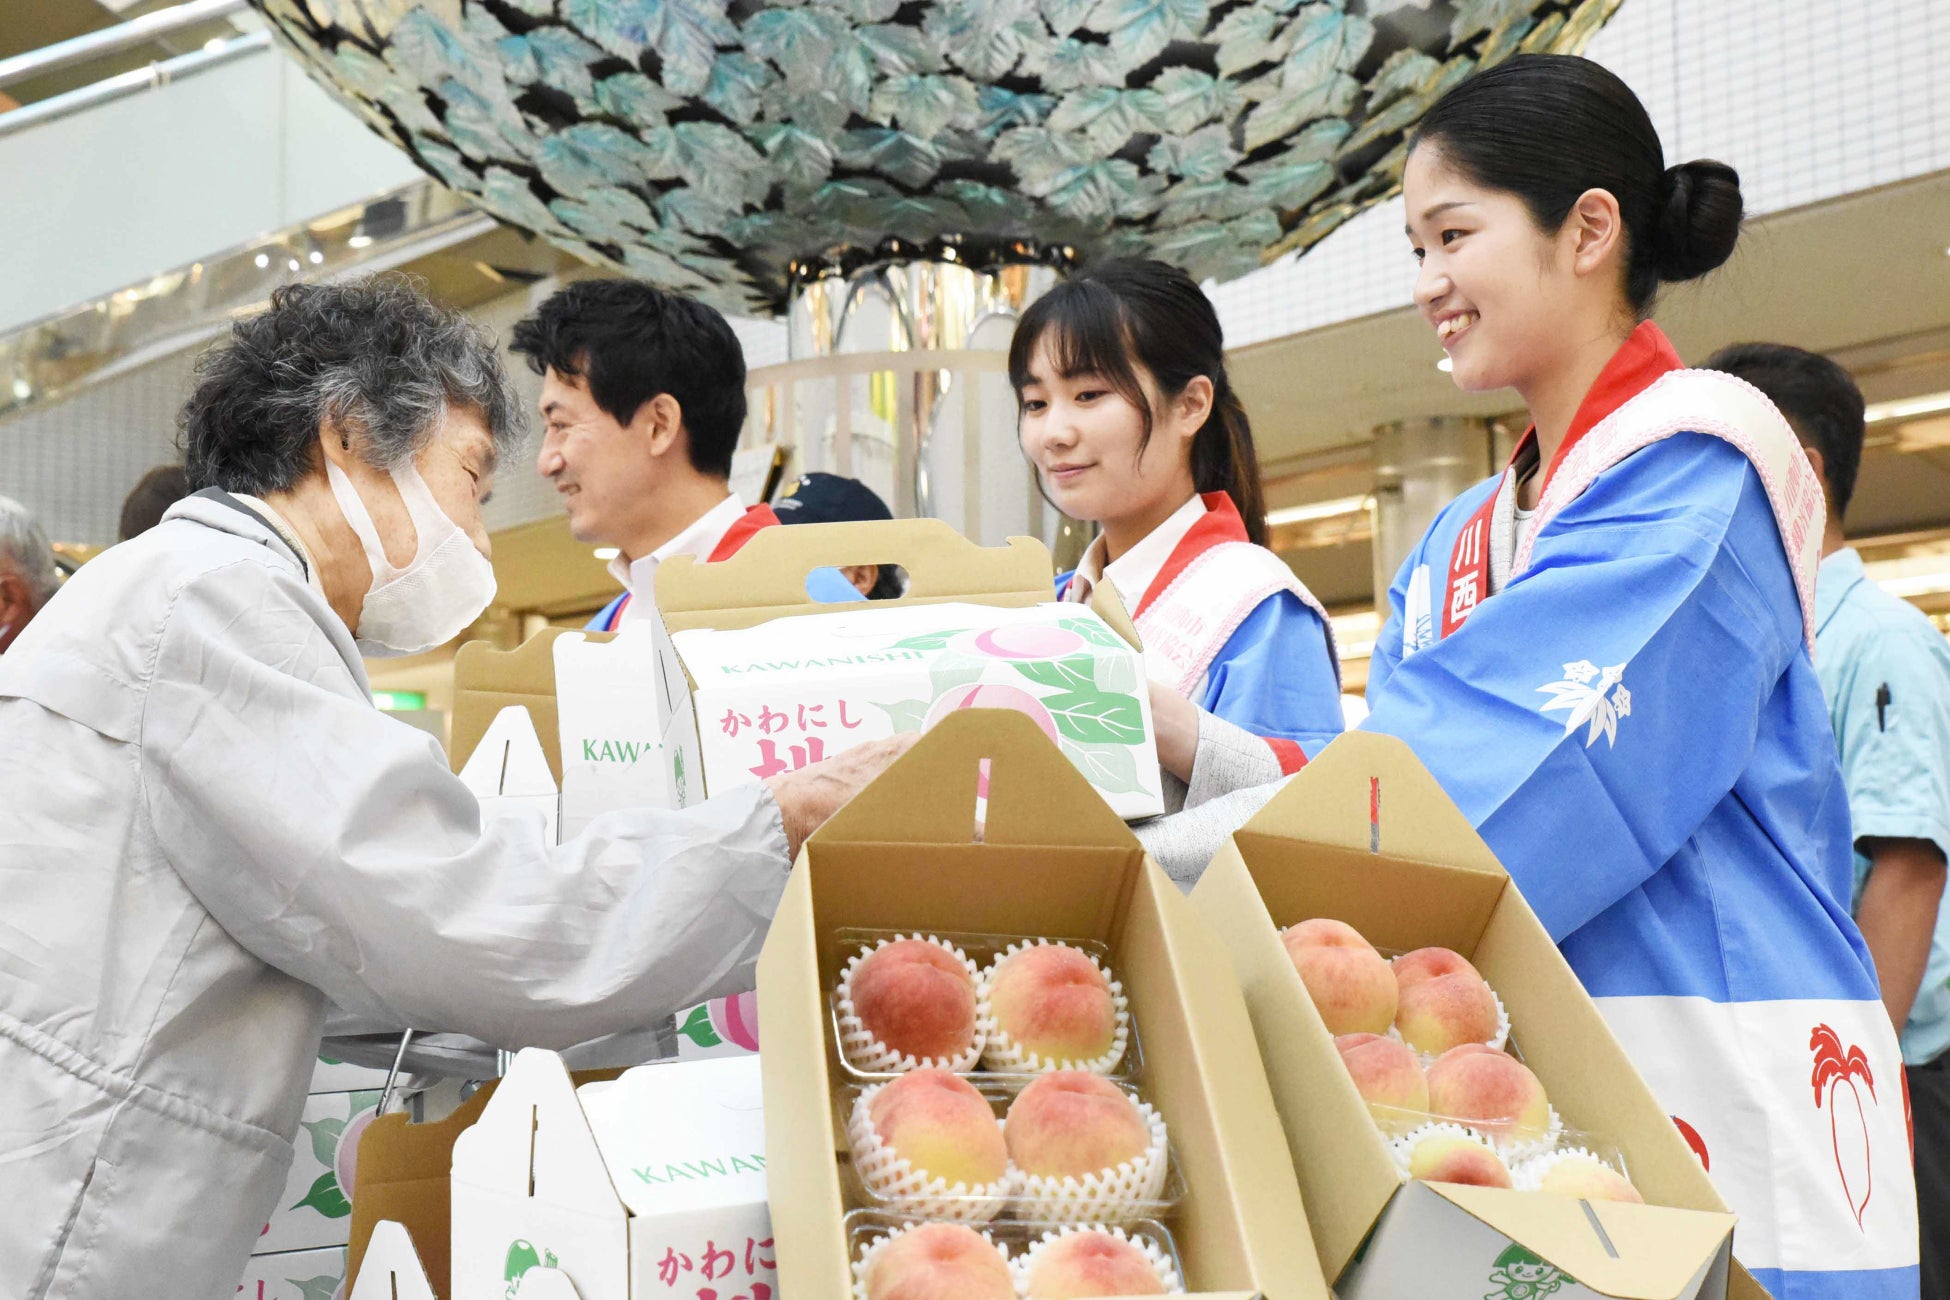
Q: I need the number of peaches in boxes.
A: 12